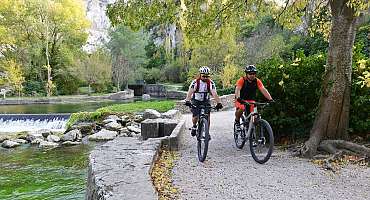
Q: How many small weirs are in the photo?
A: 1